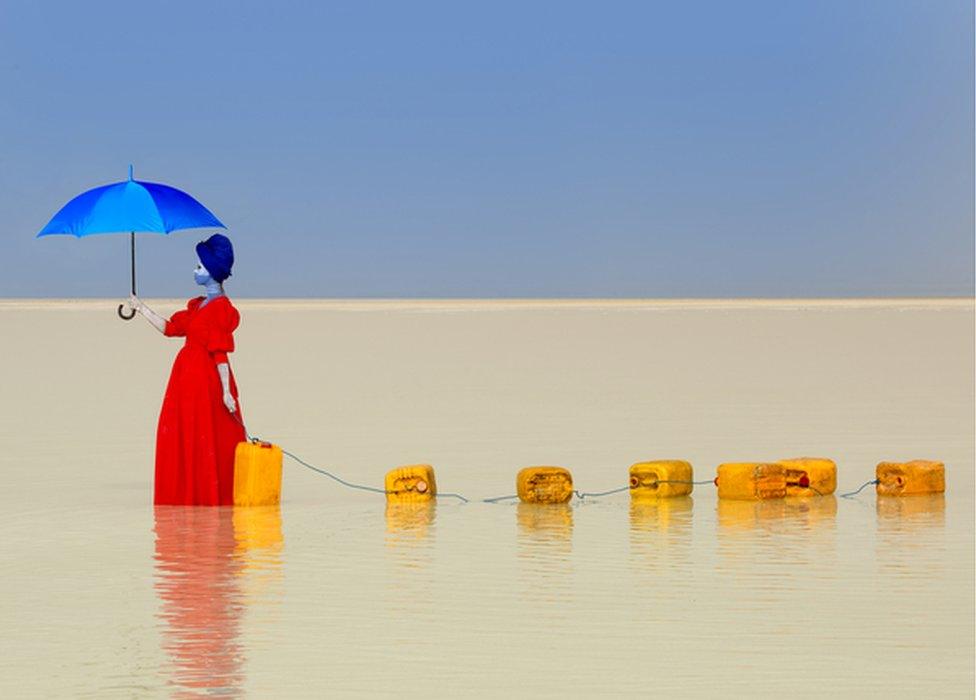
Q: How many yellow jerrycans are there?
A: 7